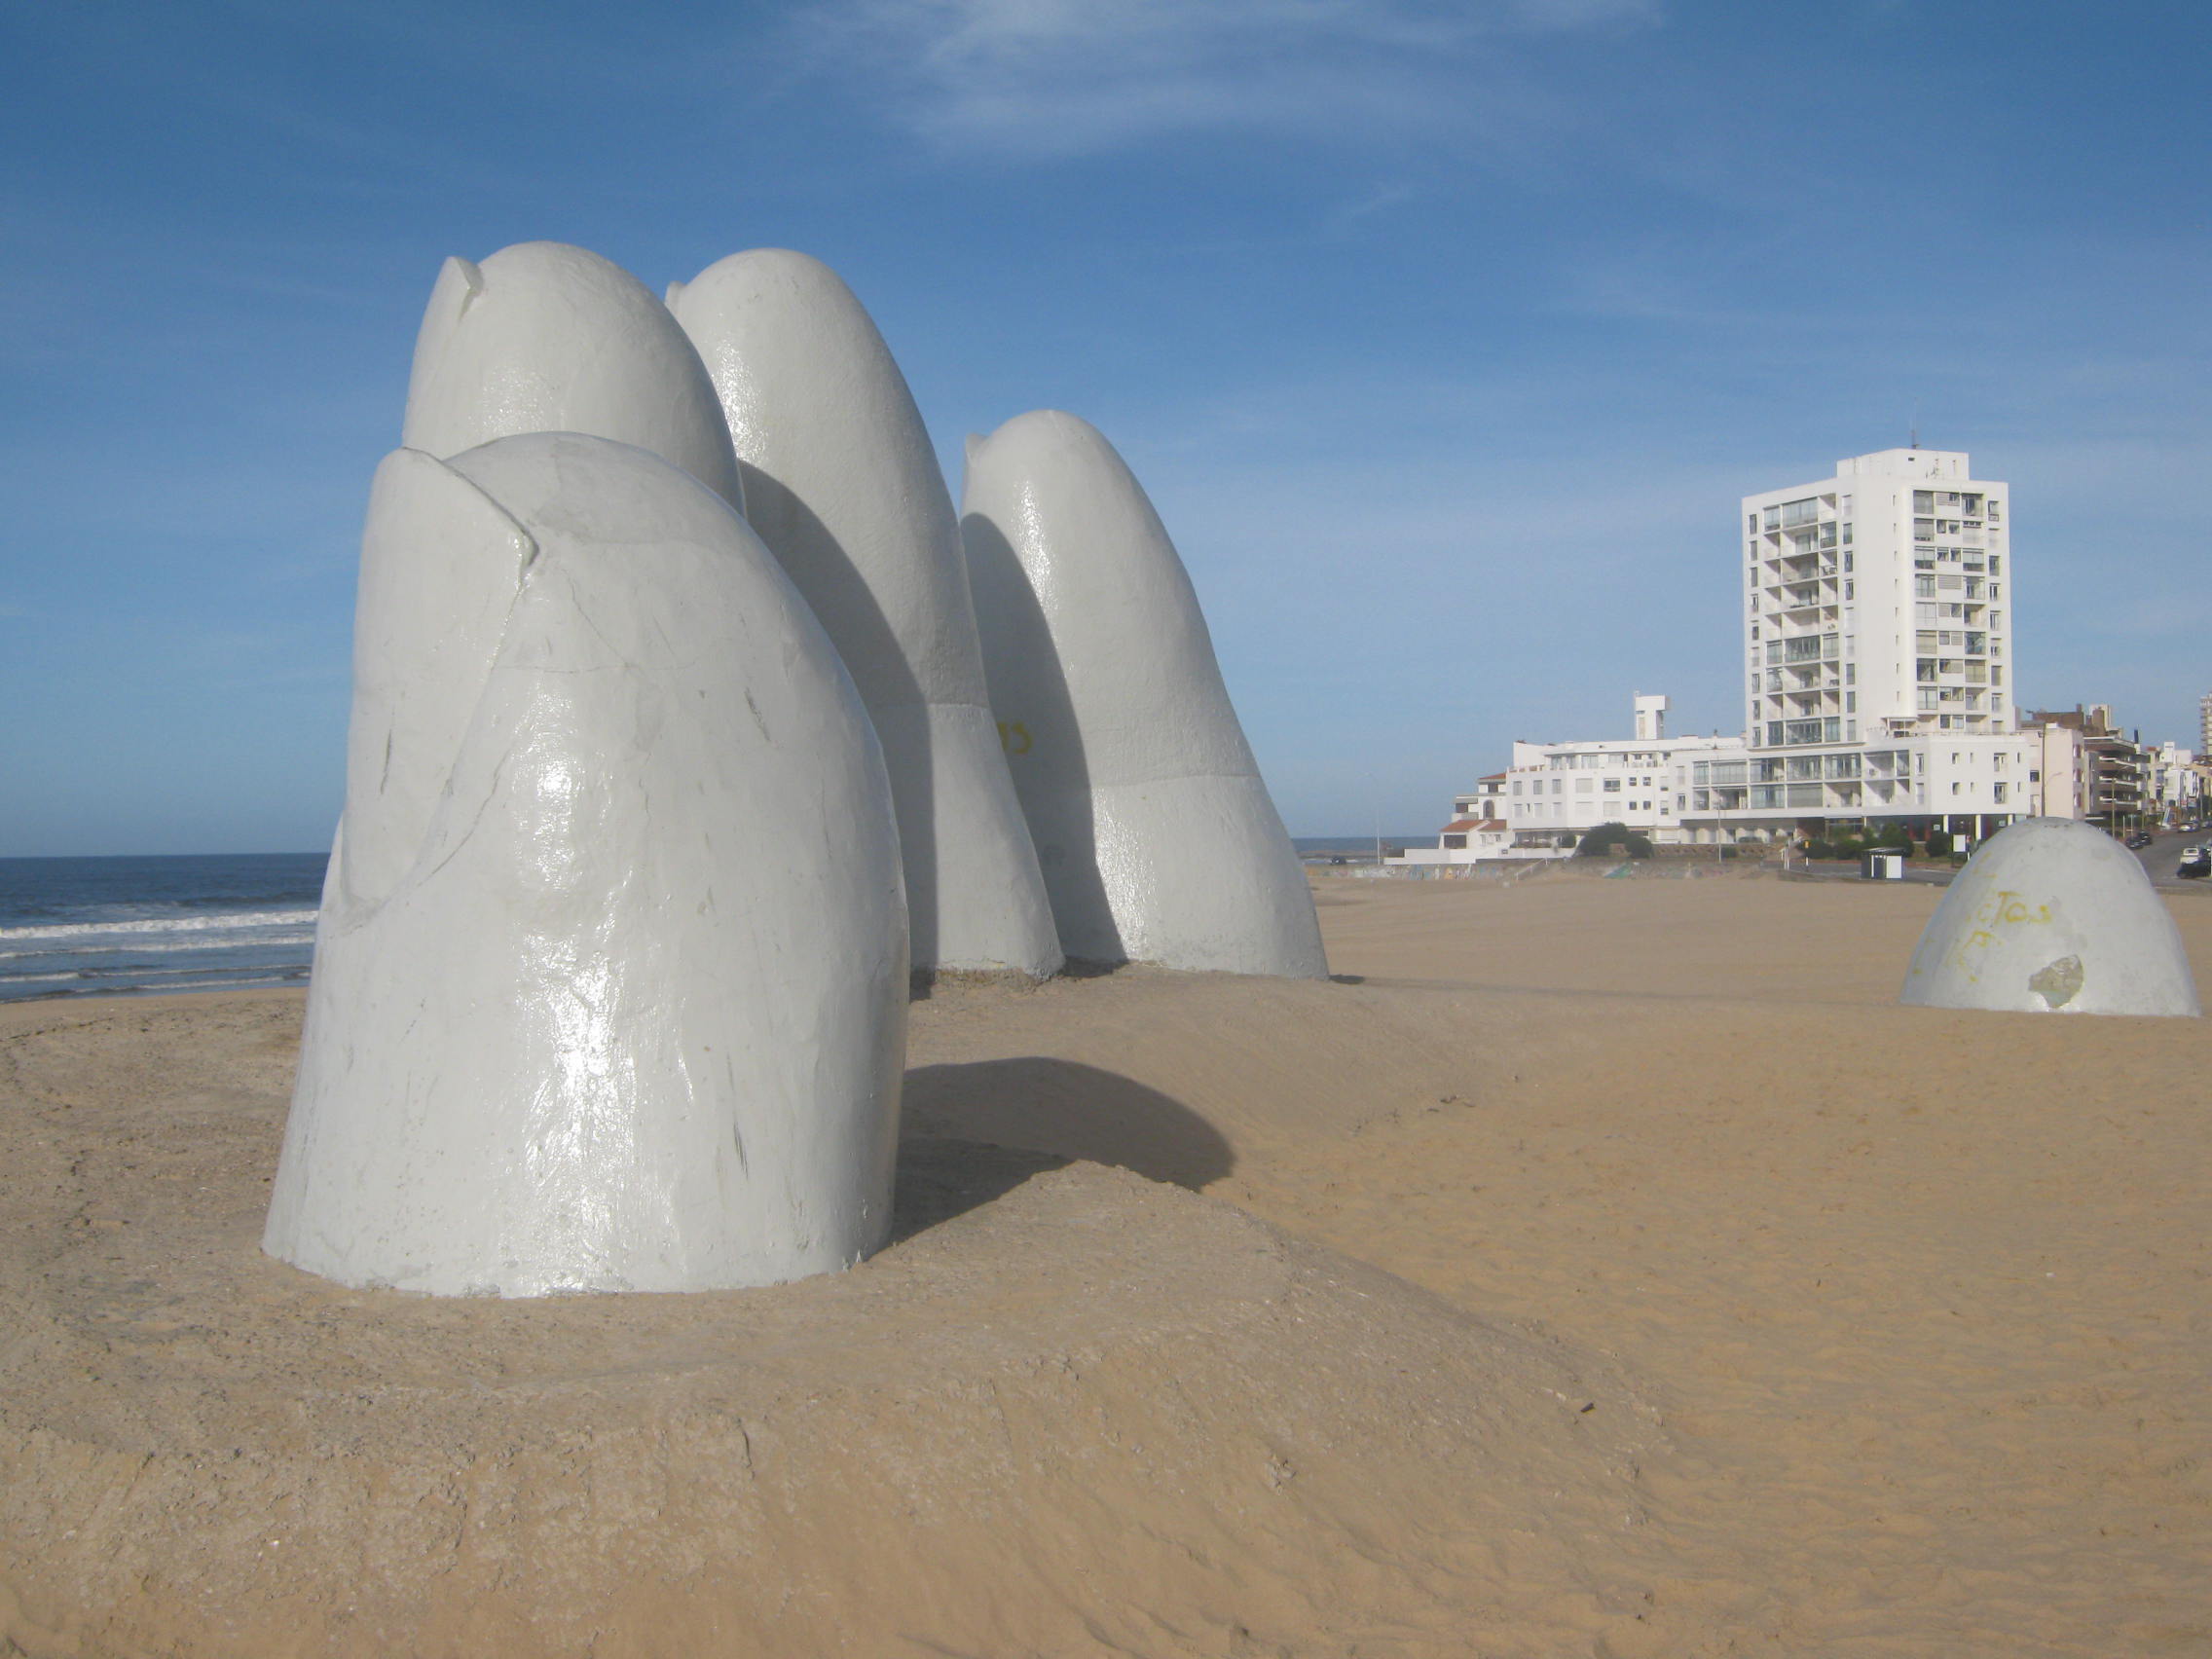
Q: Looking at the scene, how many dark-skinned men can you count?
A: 0